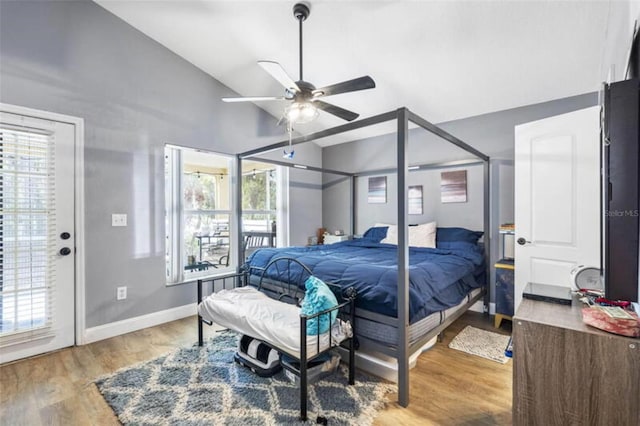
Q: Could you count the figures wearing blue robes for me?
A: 0